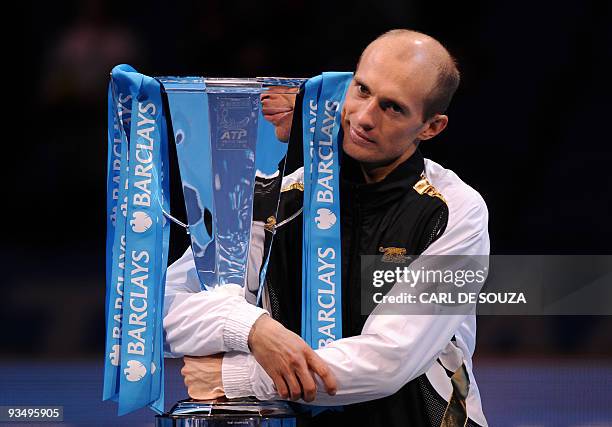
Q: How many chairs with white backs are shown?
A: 0